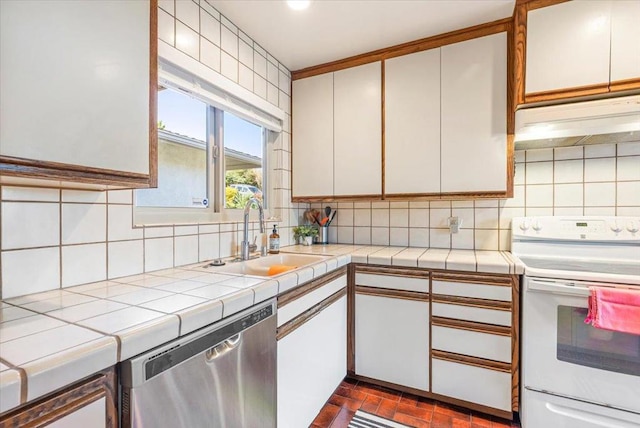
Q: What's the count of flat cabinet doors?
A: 9